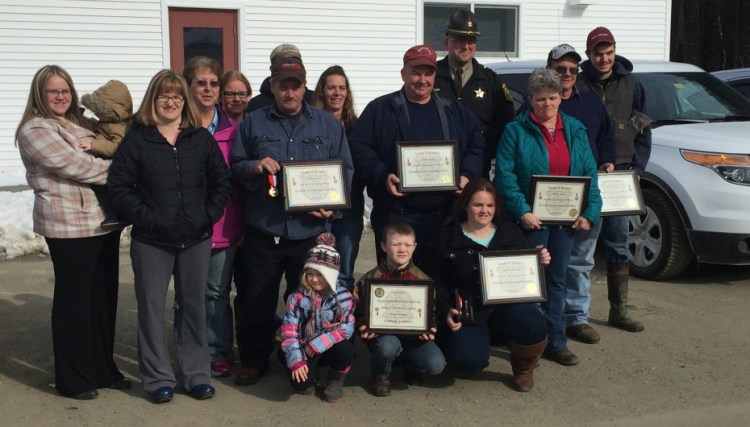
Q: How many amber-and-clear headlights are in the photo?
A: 1